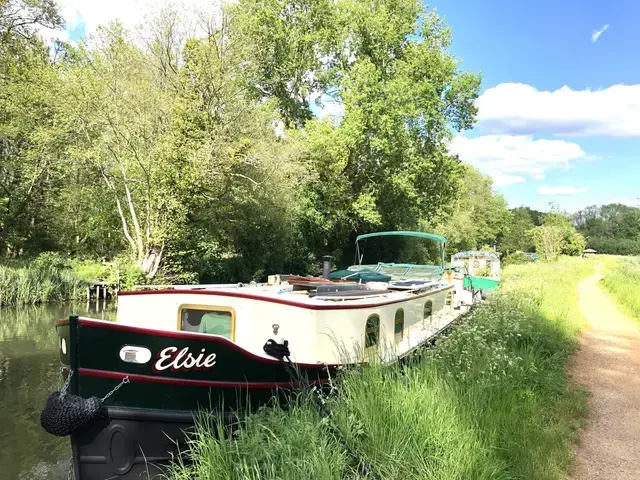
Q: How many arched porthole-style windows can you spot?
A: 3